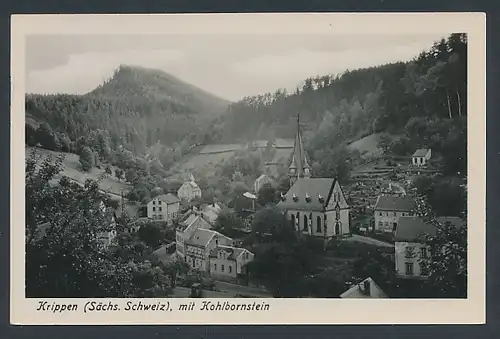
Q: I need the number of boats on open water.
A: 0